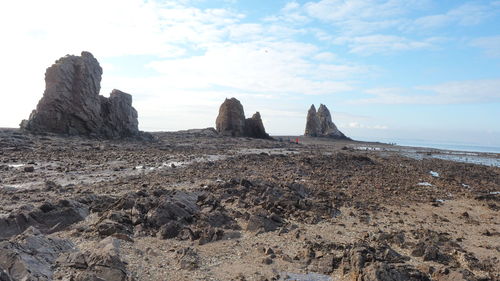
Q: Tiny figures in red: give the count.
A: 2